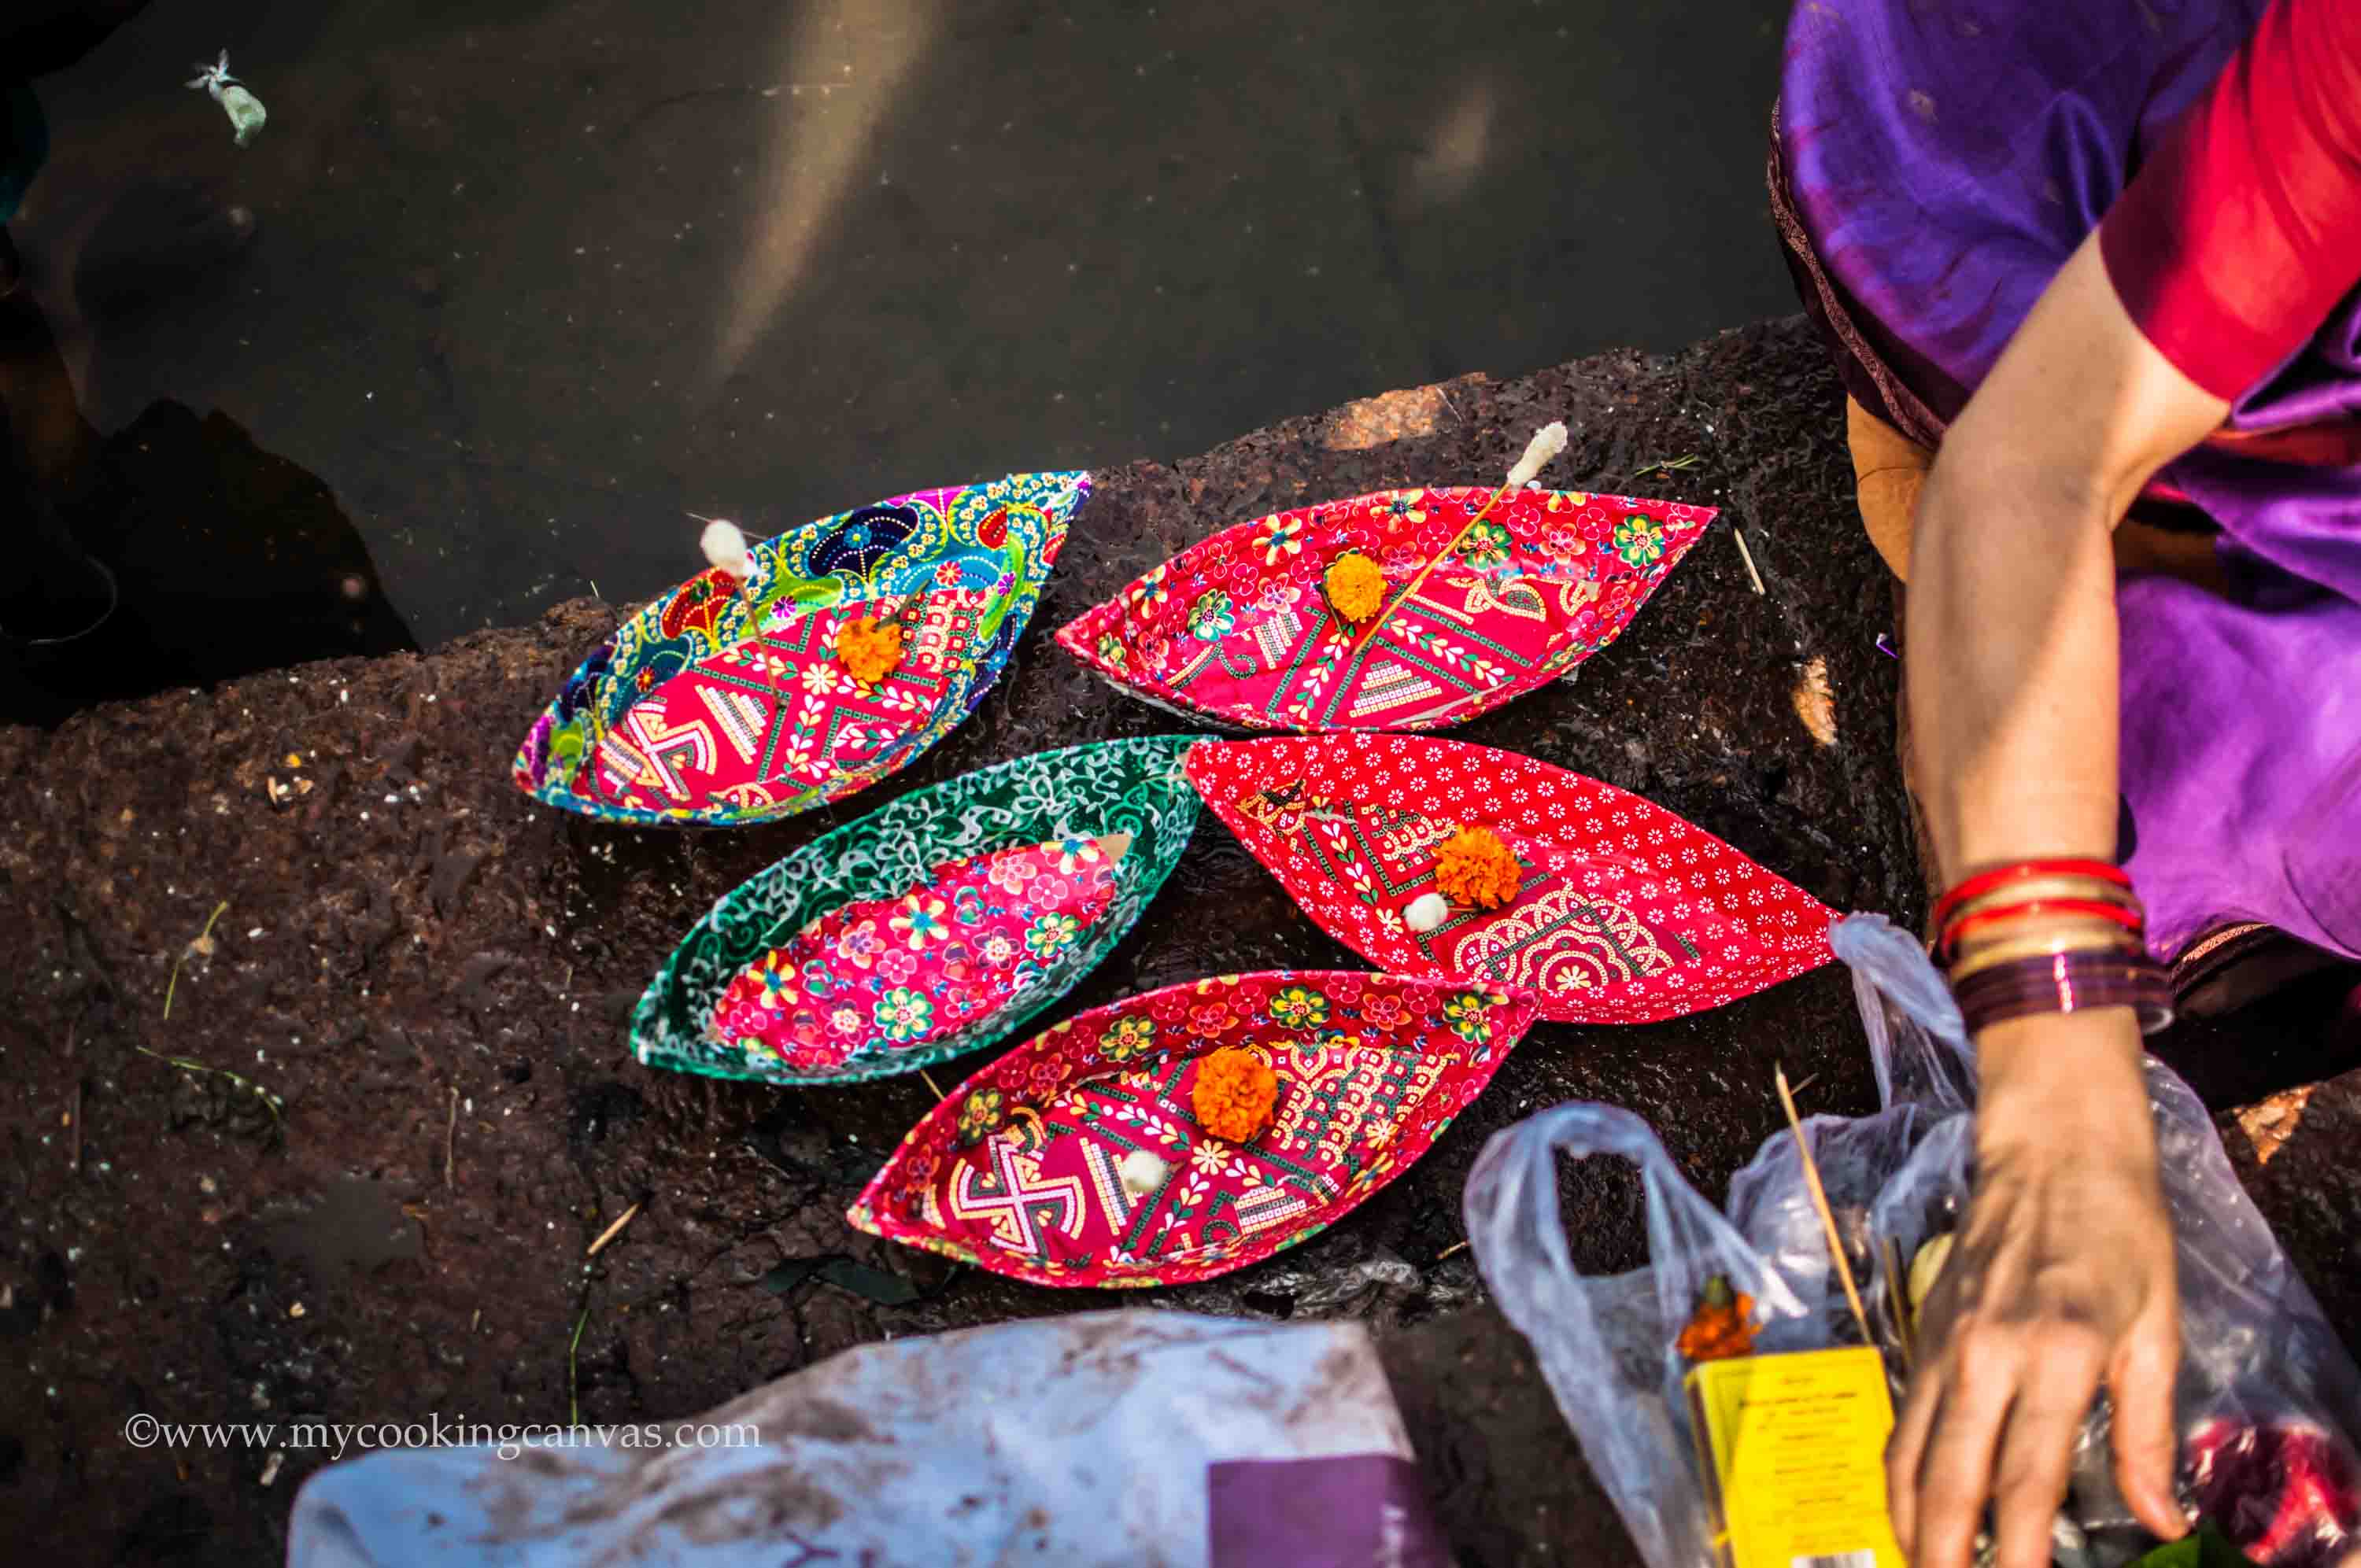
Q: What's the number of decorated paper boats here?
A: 5